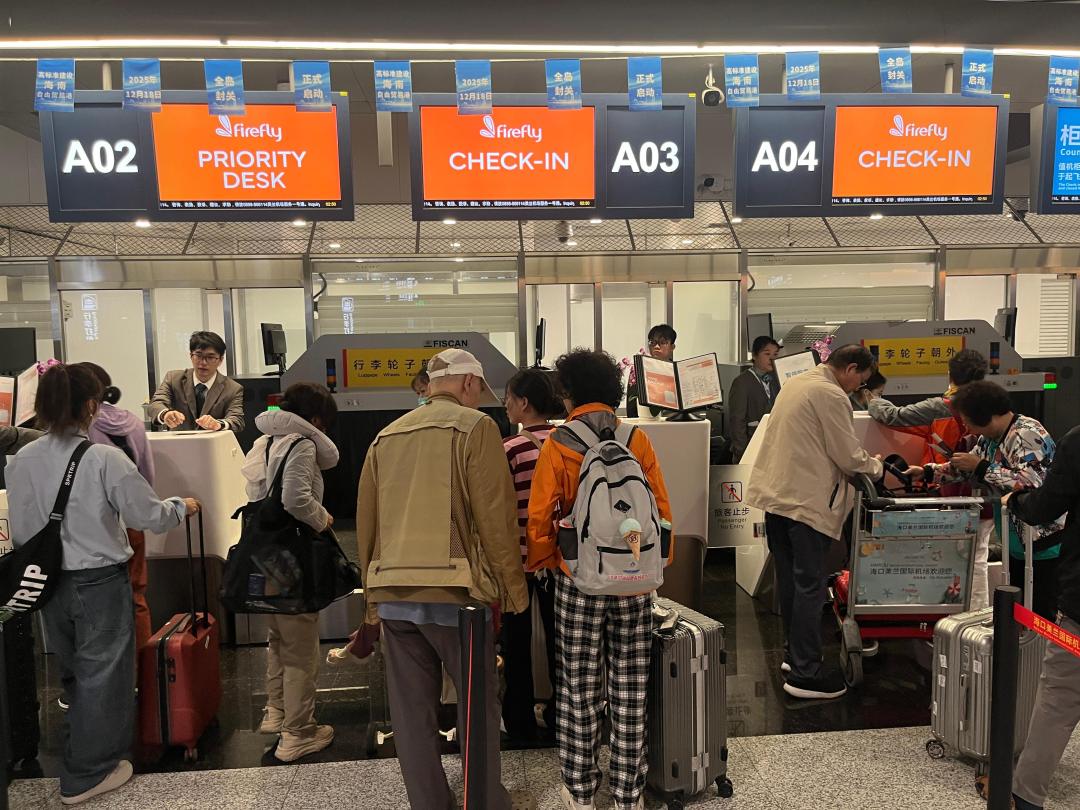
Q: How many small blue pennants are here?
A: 13